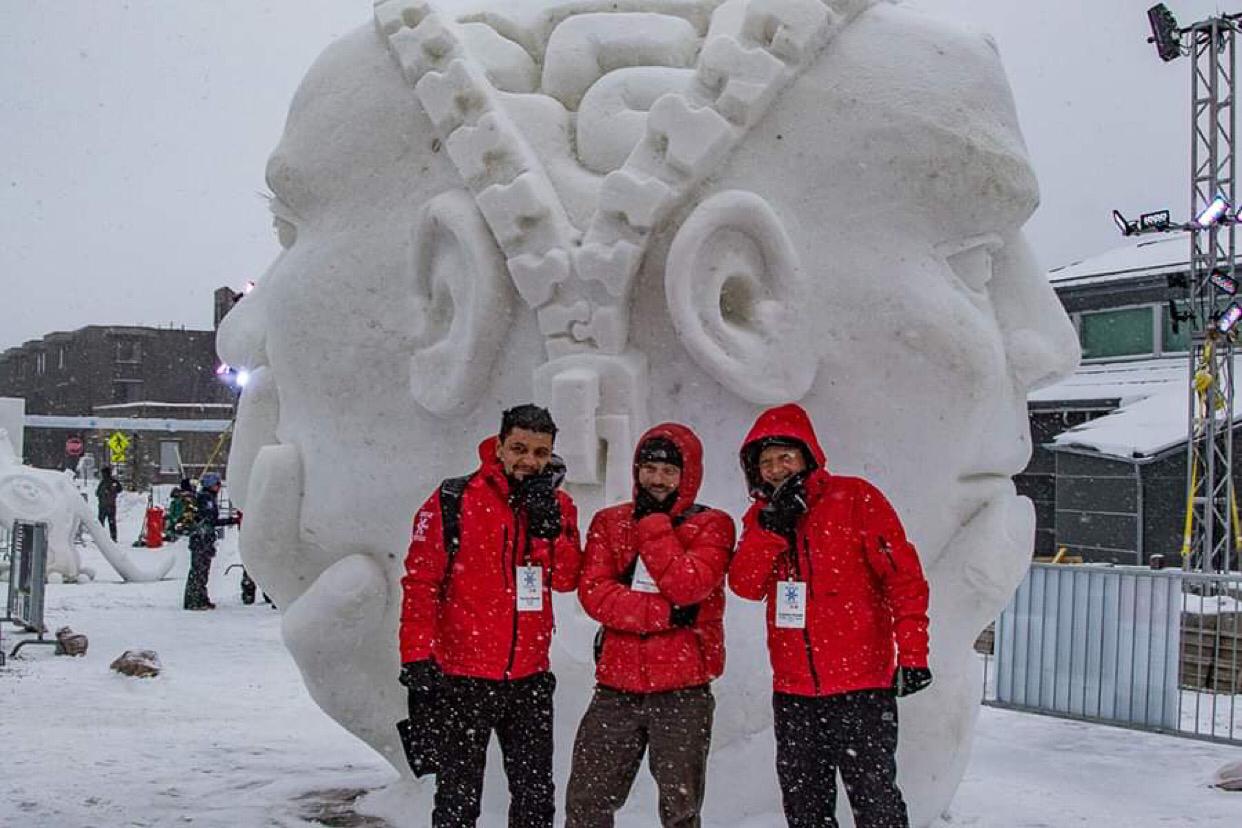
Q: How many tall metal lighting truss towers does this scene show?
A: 1